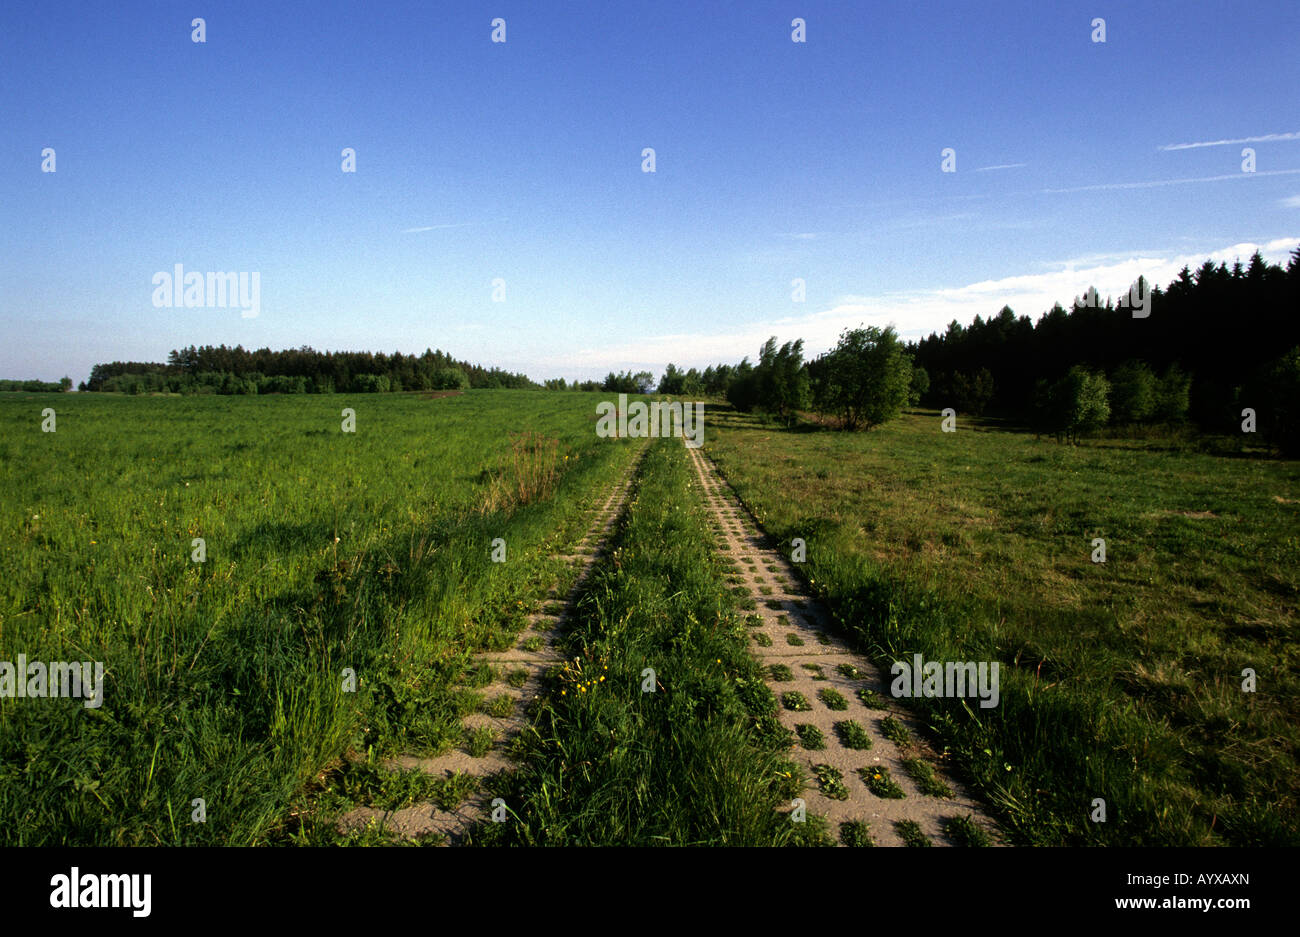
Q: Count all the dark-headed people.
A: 0